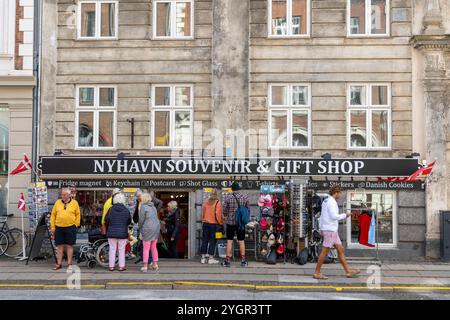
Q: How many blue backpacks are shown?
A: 1